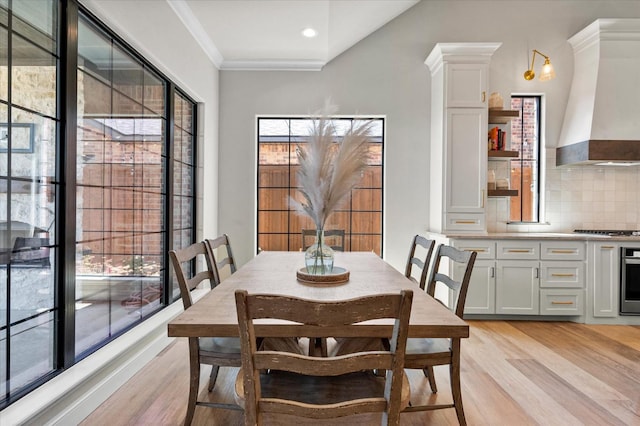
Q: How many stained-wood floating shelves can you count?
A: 3